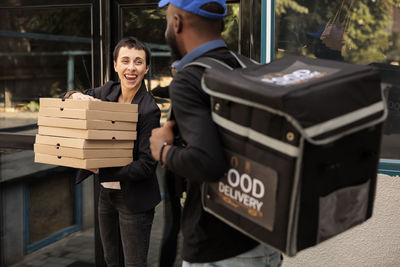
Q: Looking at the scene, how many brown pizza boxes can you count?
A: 7